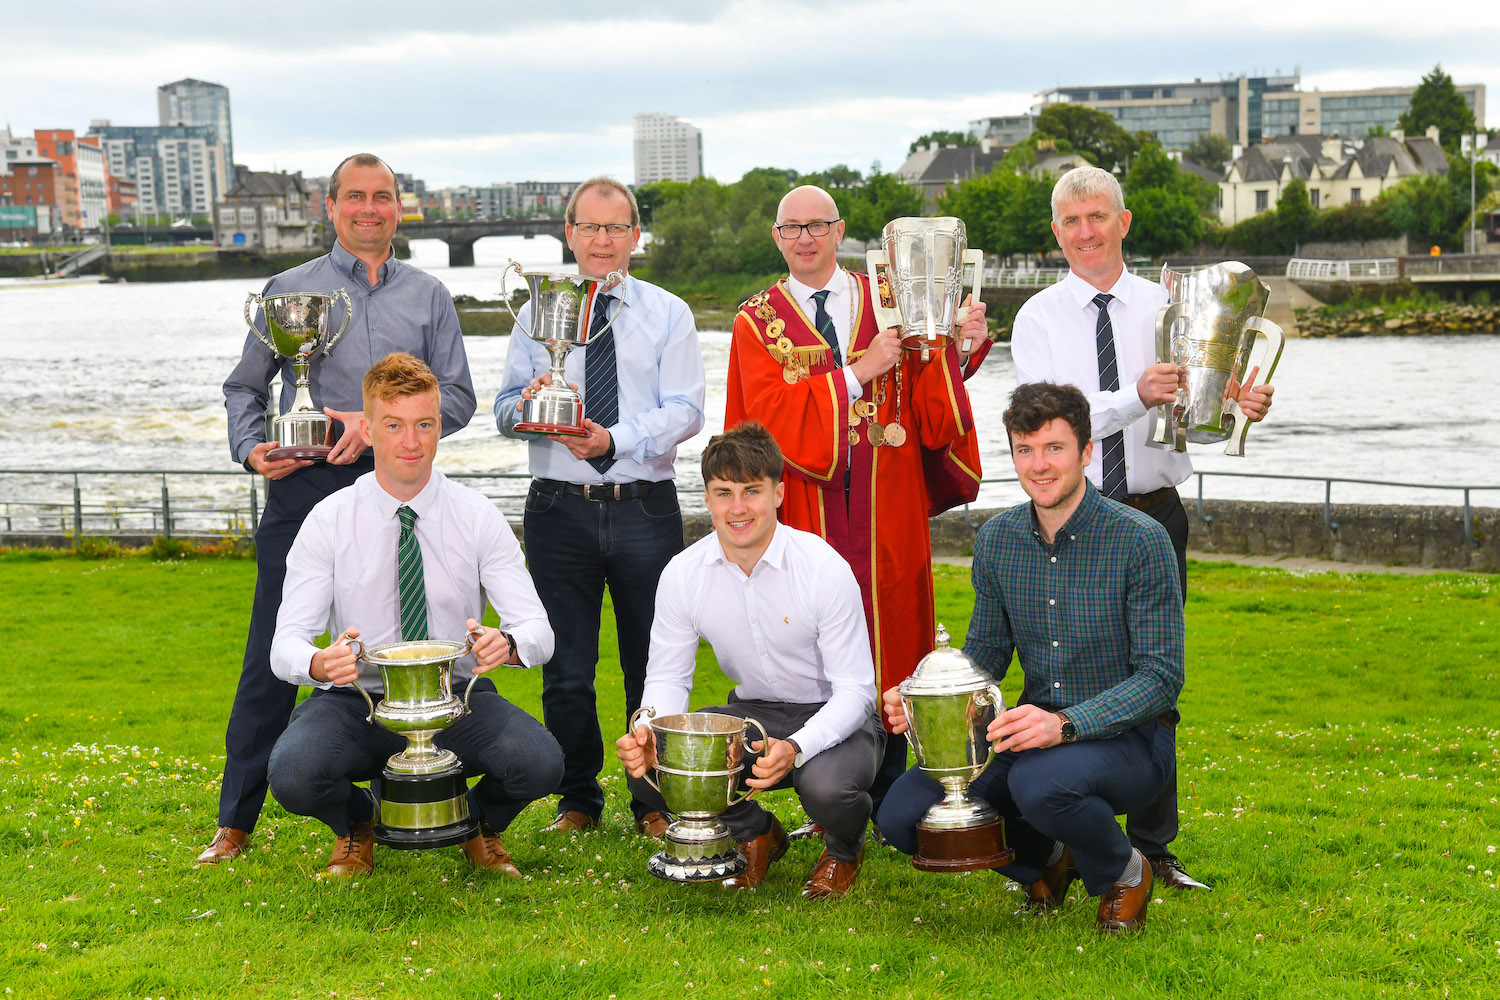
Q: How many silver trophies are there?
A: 7